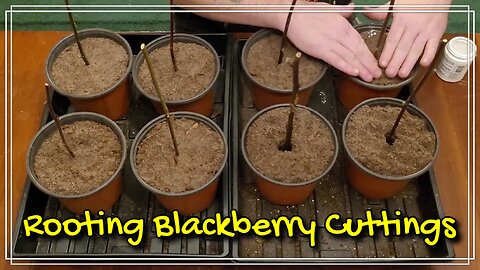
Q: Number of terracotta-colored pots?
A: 8